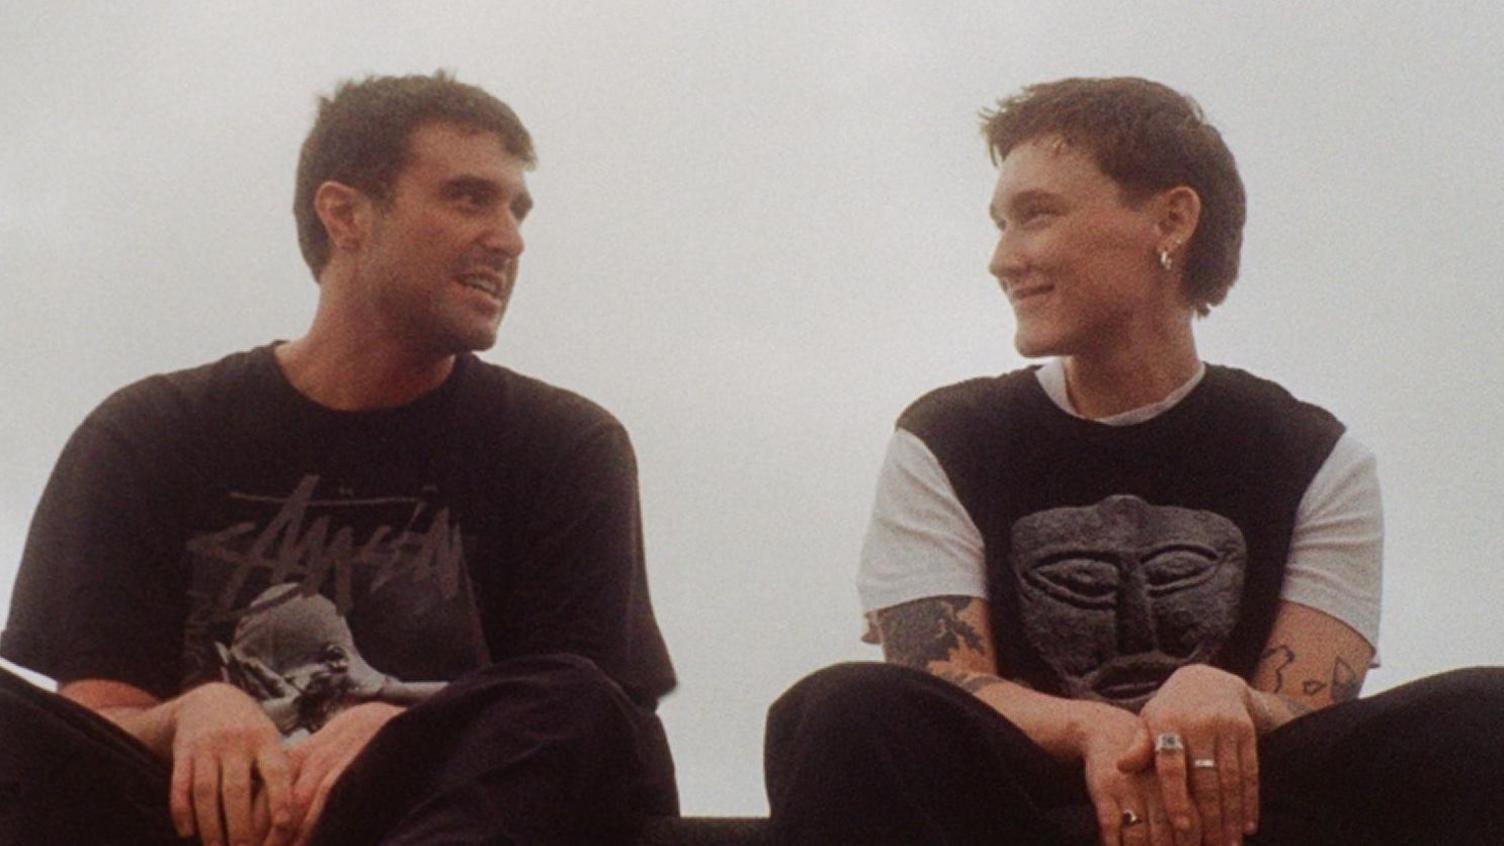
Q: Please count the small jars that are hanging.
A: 0